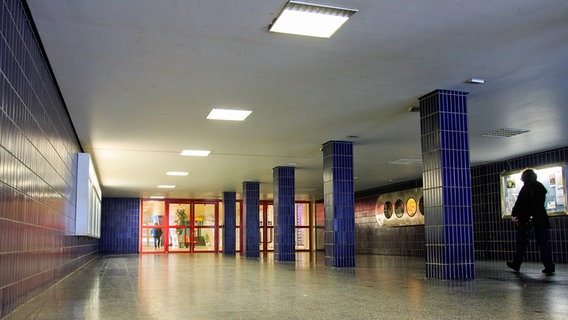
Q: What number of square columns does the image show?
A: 5